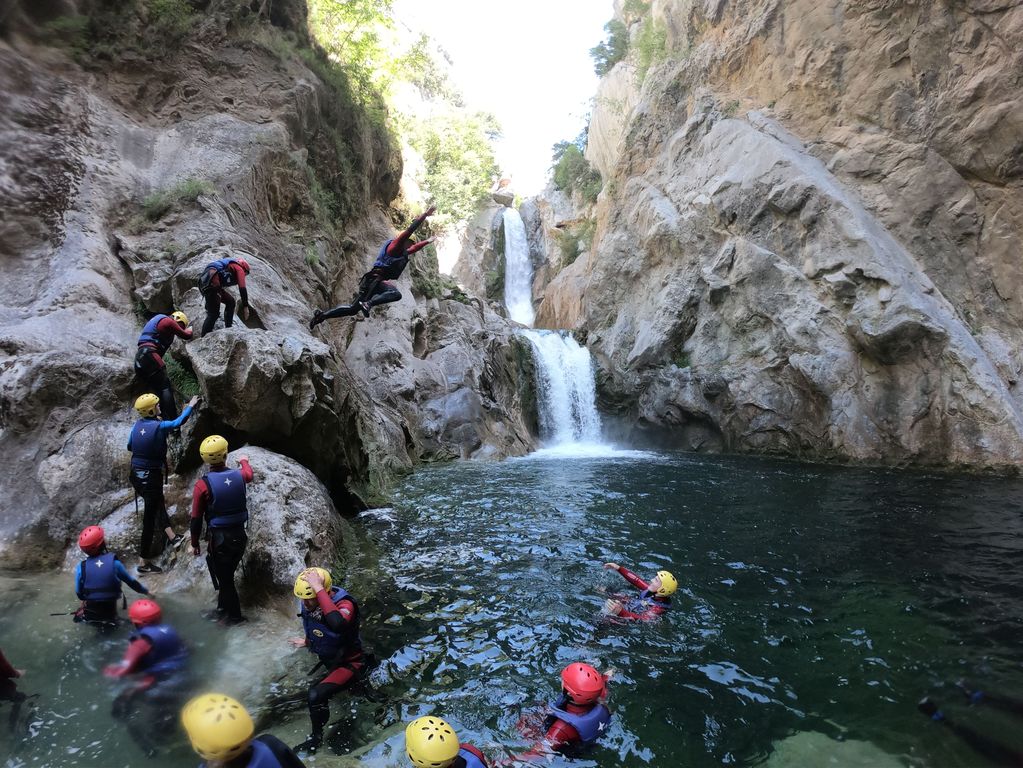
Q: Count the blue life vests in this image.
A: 12